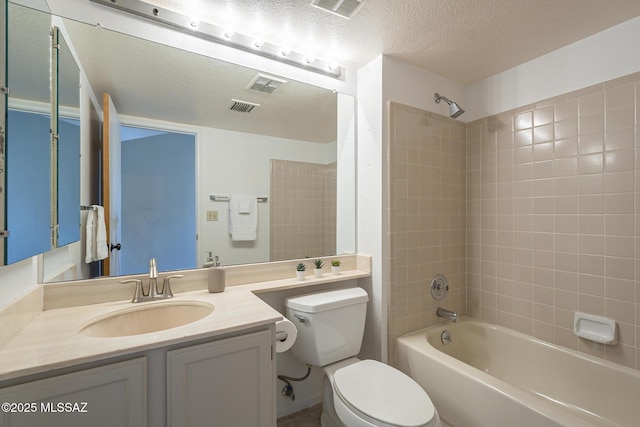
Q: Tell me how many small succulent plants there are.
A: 3